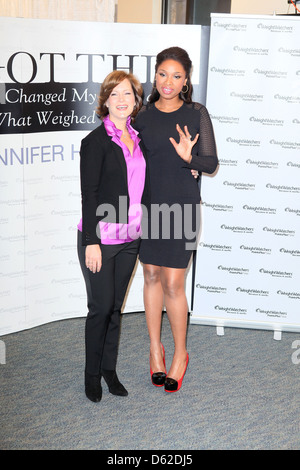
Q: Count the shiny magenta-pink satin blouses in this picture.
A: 1